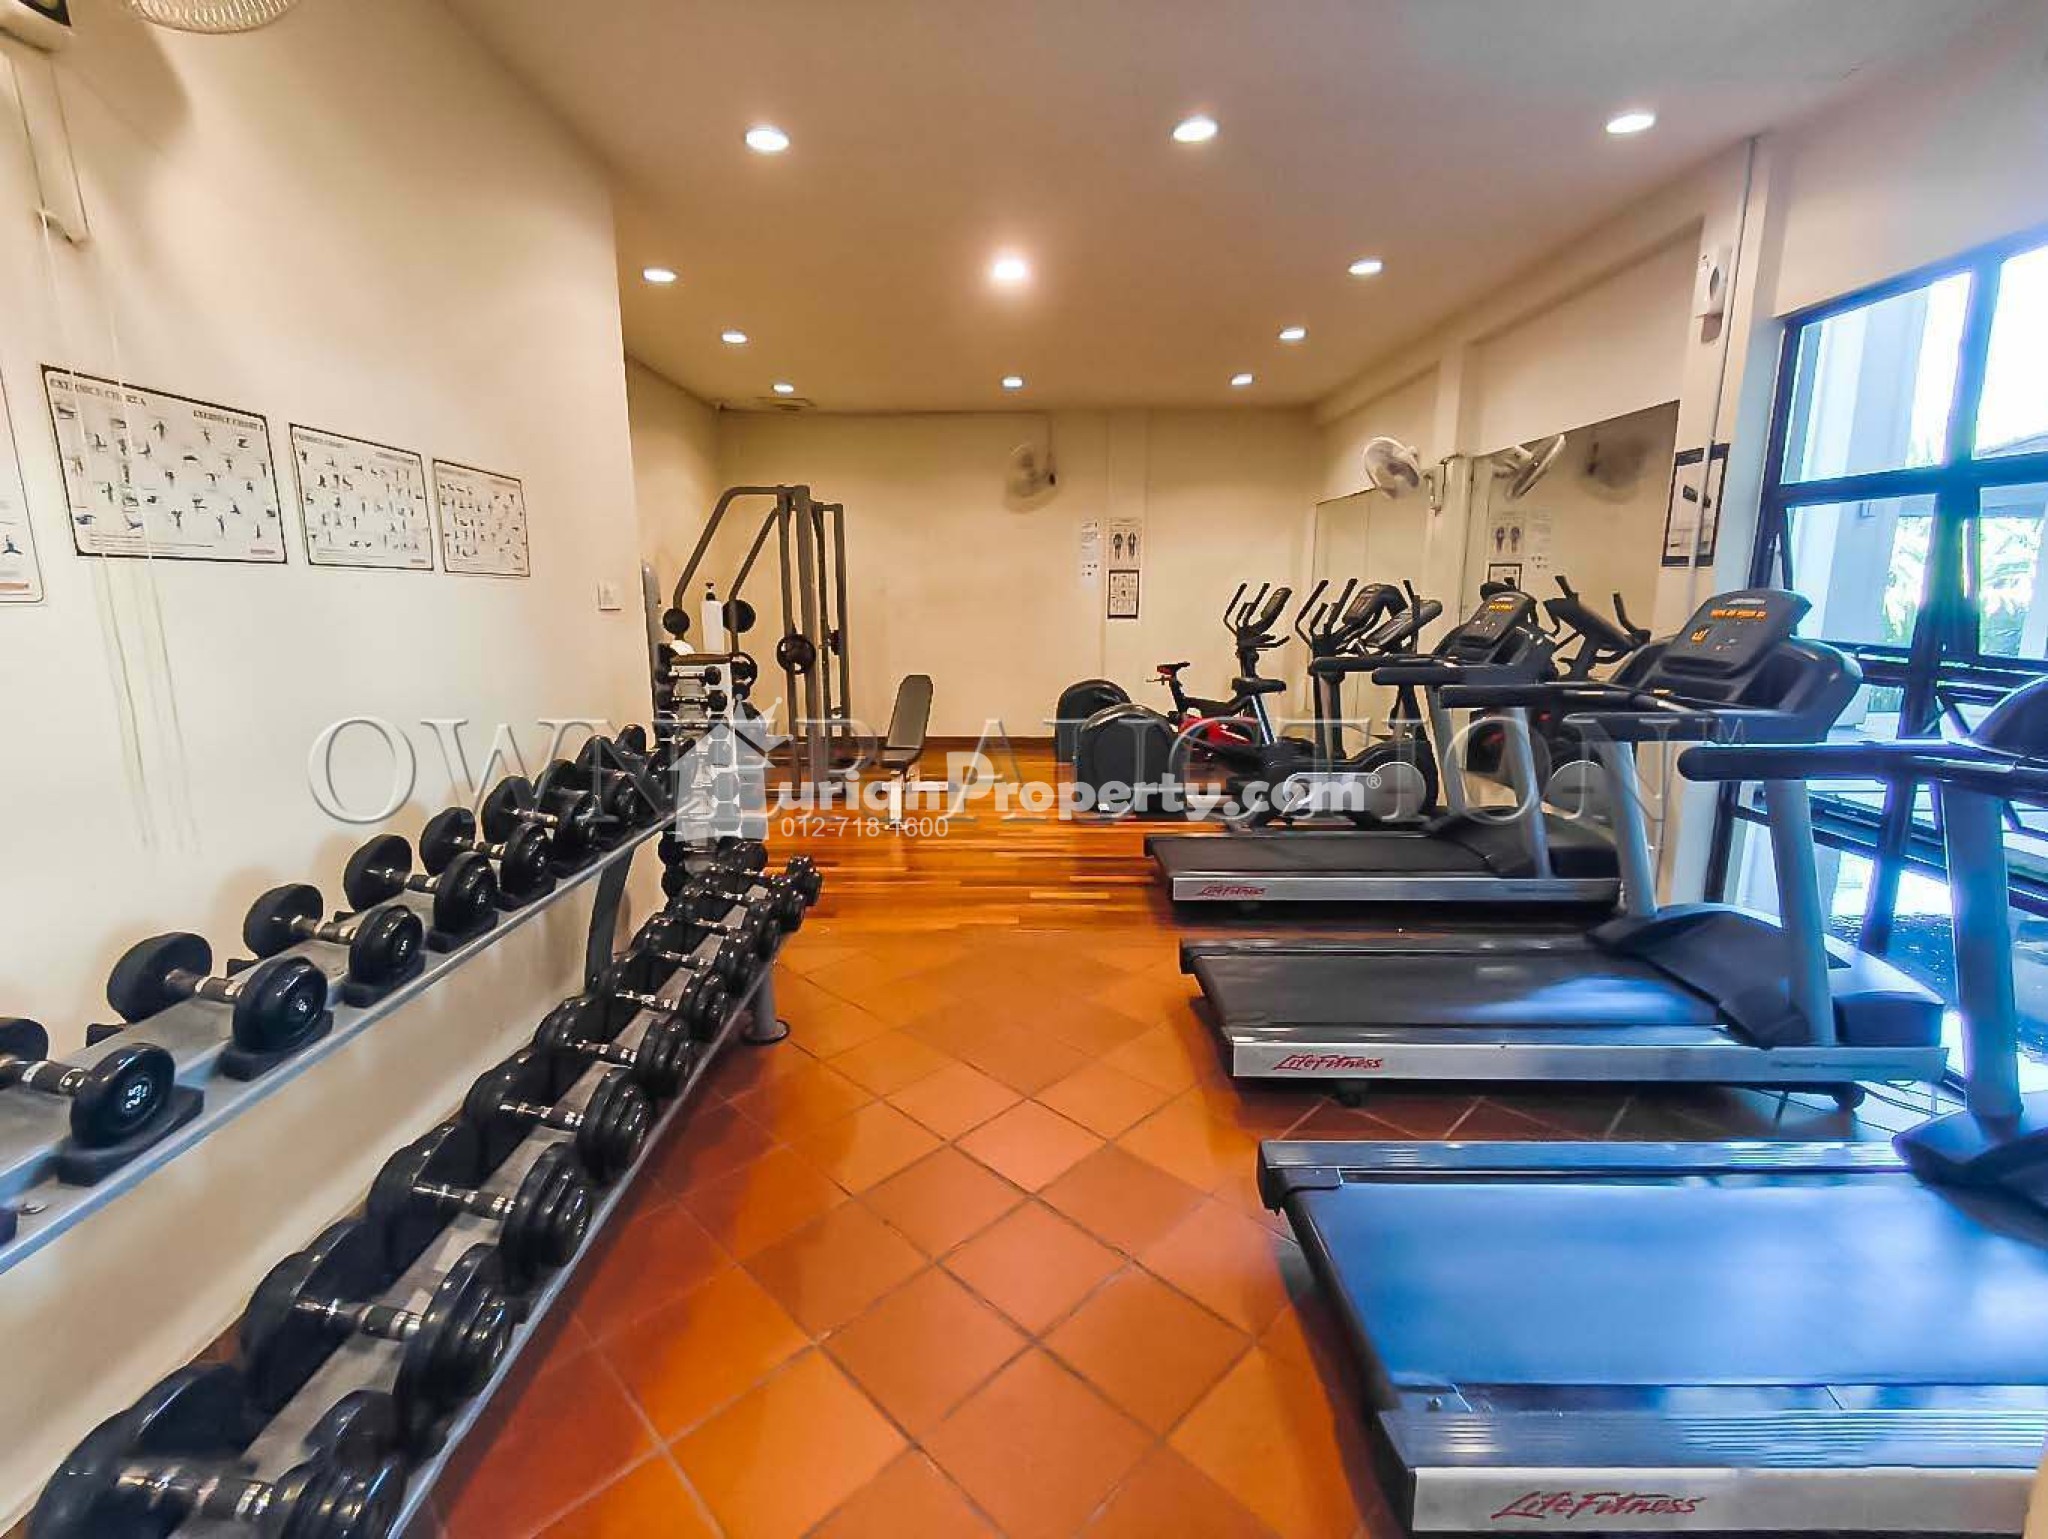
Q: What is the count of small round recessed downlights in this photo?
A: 11